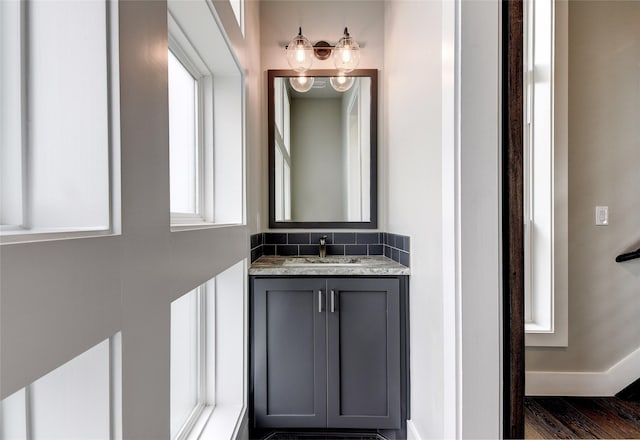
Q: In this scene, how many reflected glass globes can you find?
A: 2